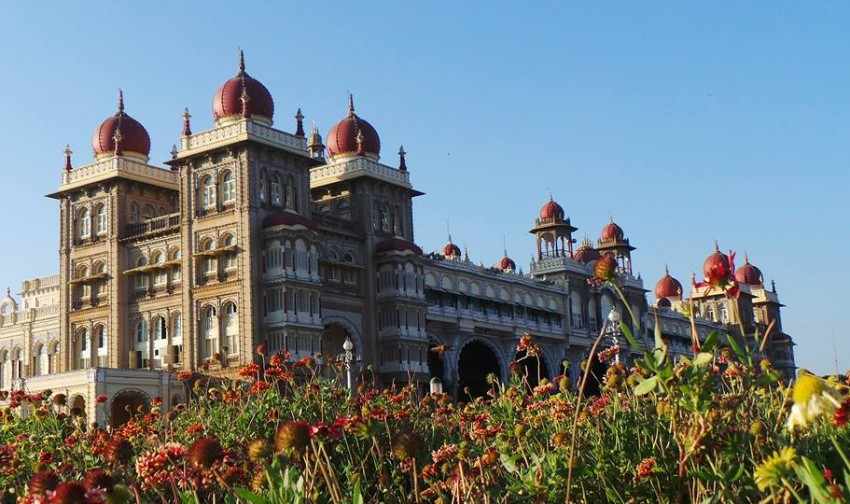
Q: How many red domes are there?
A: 11